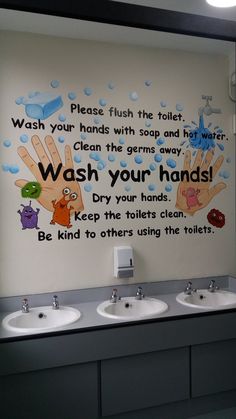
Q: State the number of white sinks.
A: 3